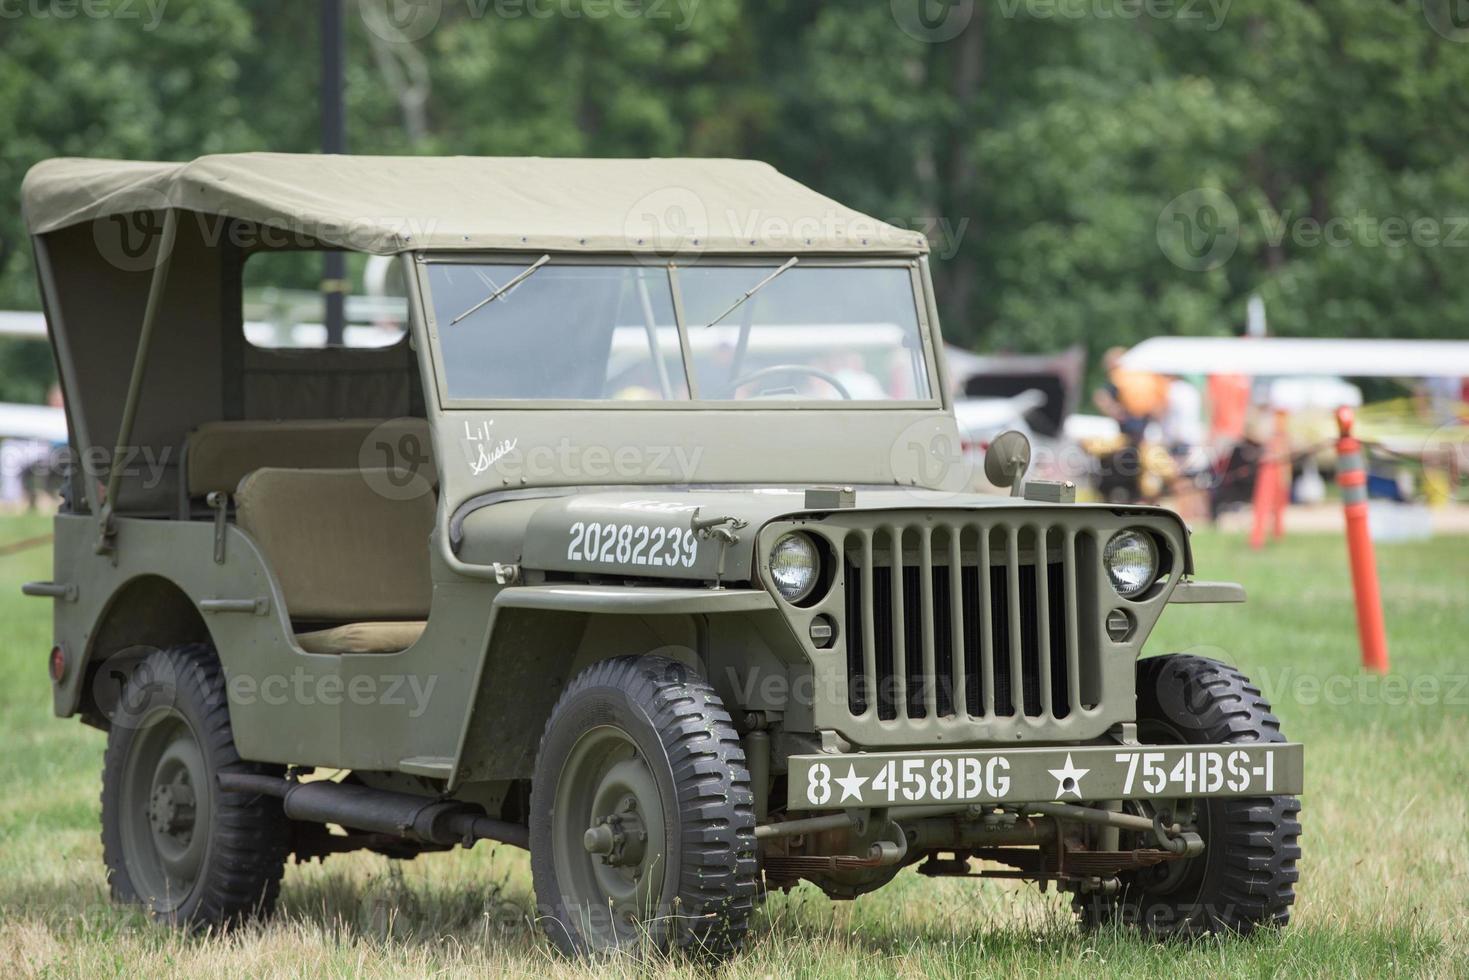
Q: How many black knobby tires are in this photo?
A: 3